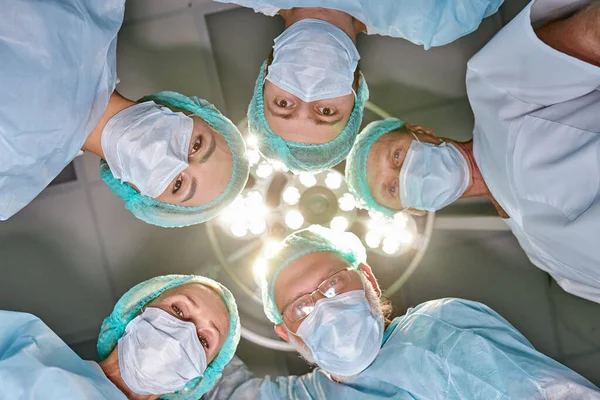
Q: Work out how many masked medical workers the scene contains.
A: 5